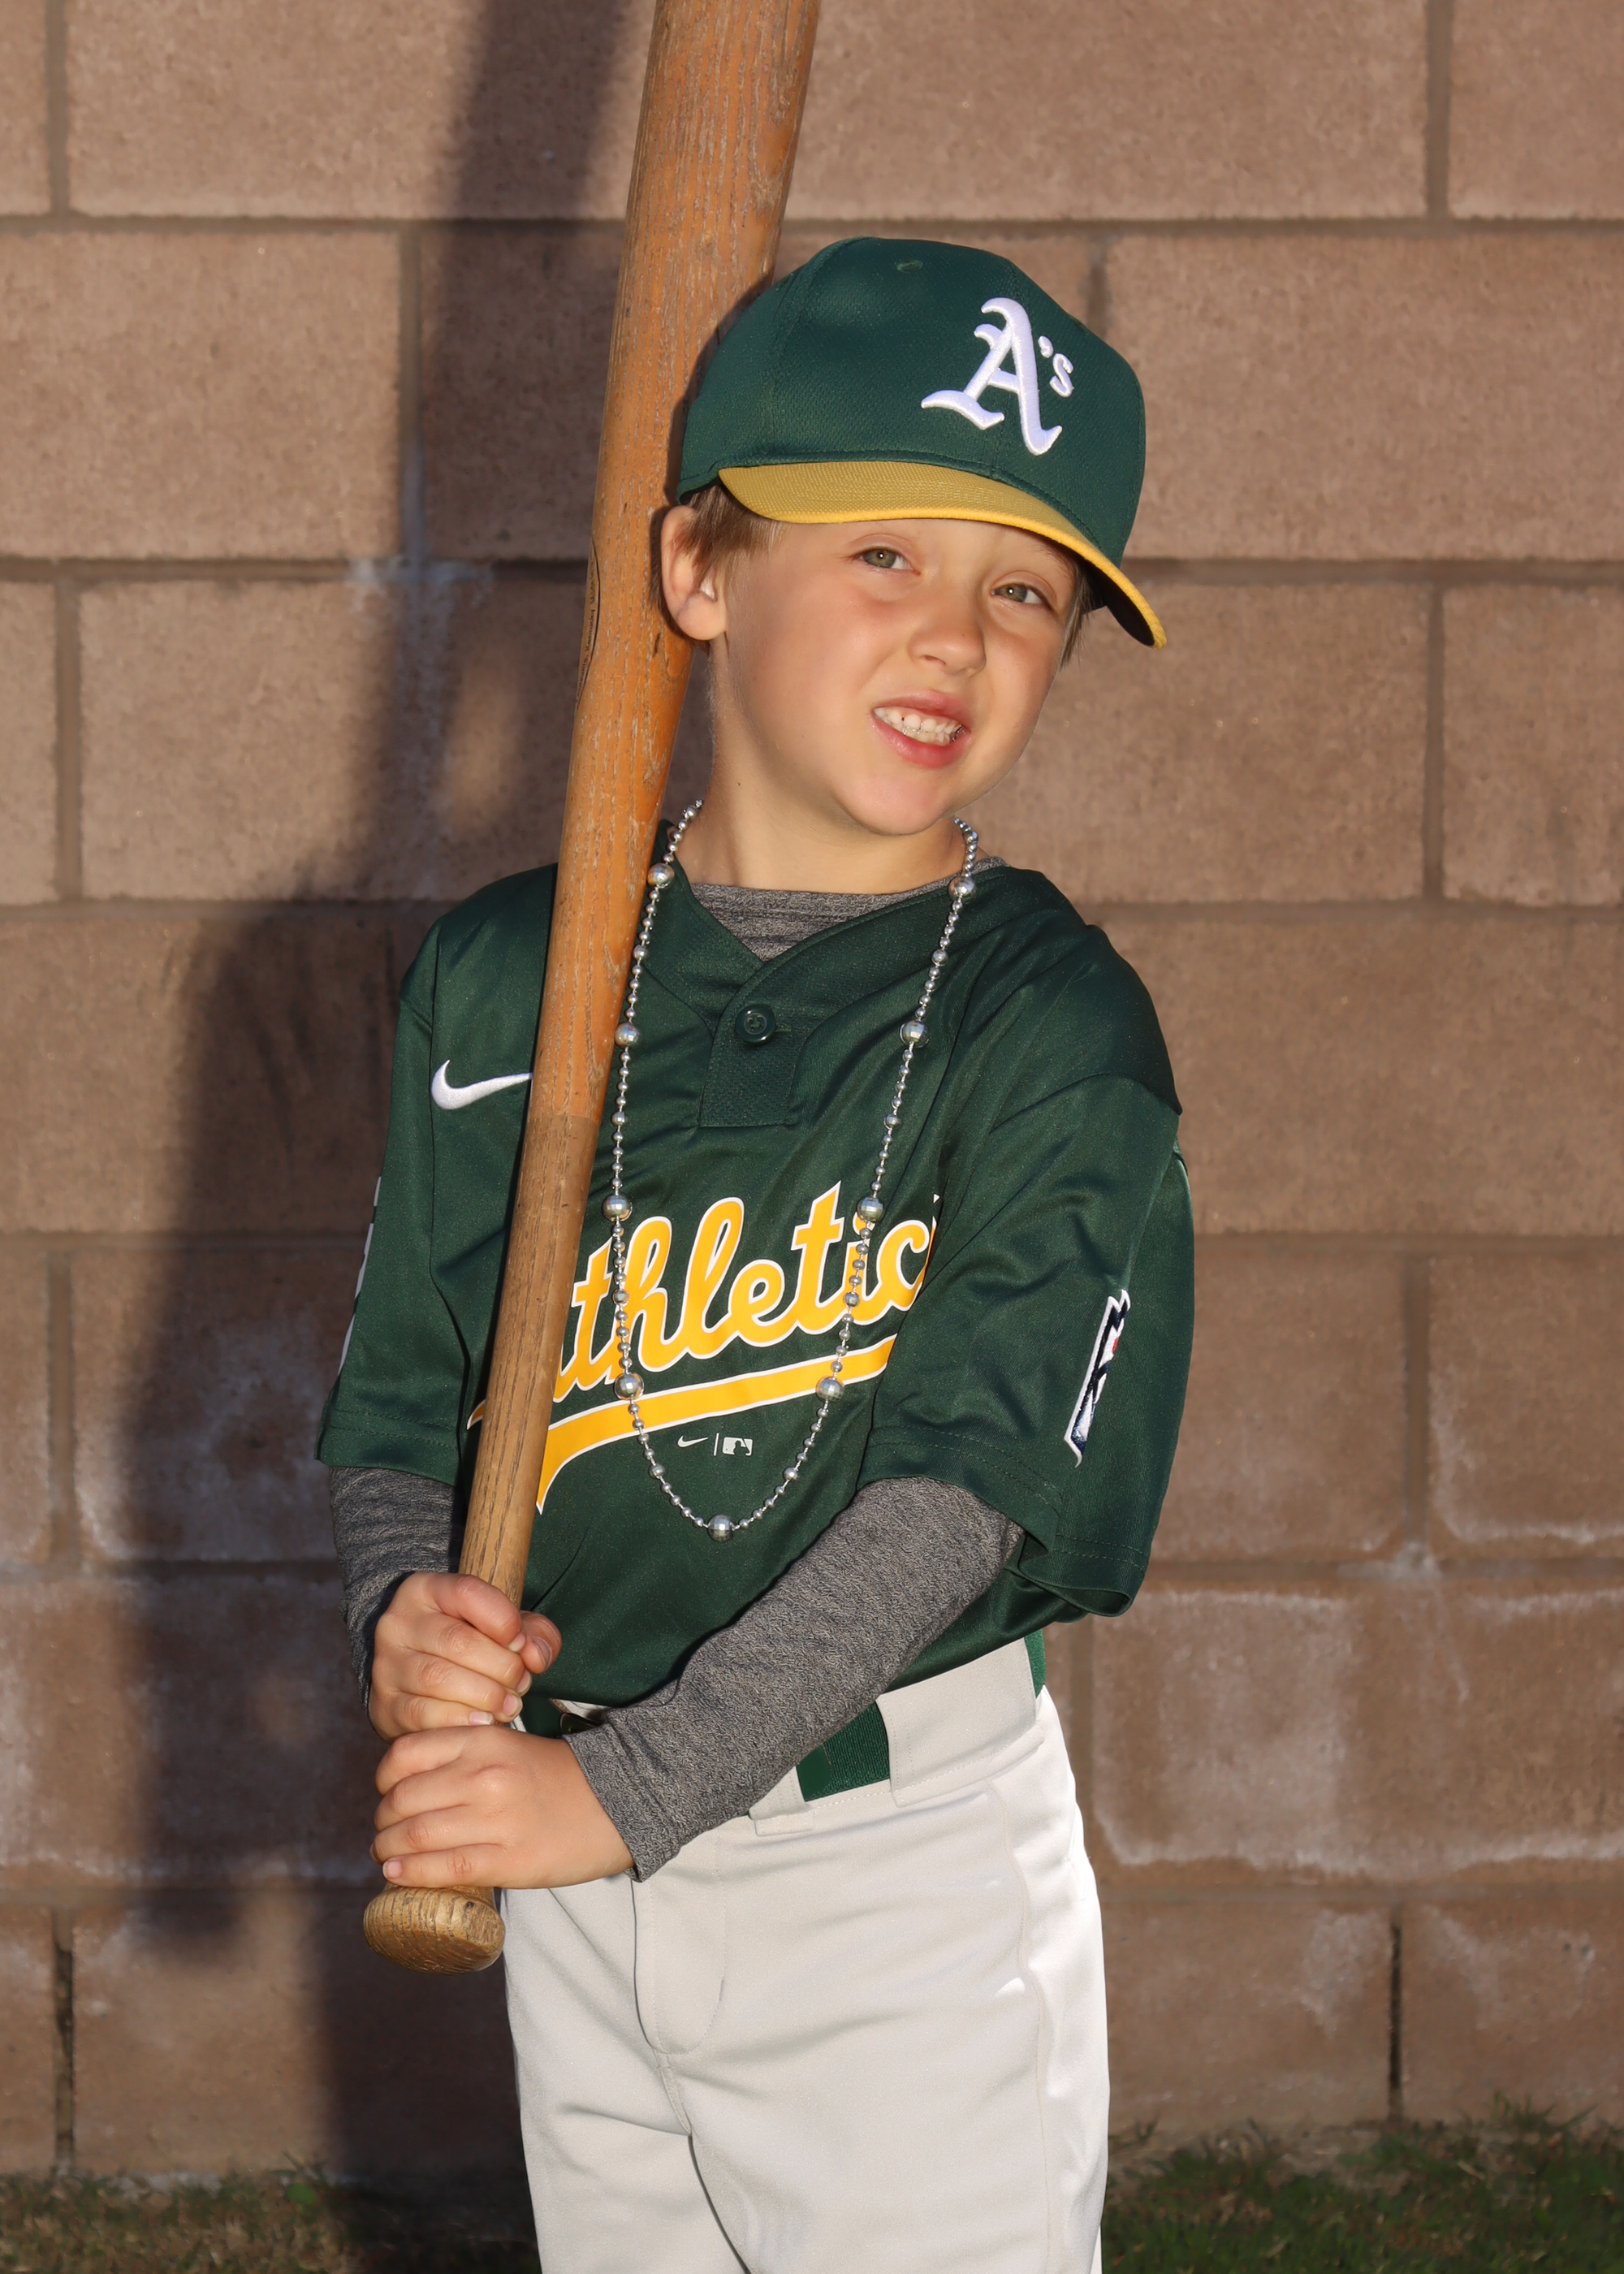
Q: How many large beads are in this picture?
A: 9